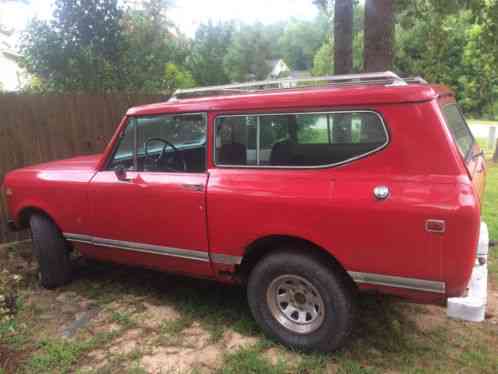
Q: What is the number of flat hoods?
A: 1